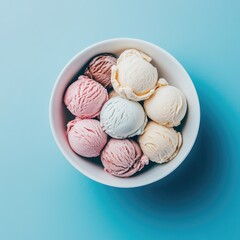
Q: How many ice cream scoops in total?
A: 8